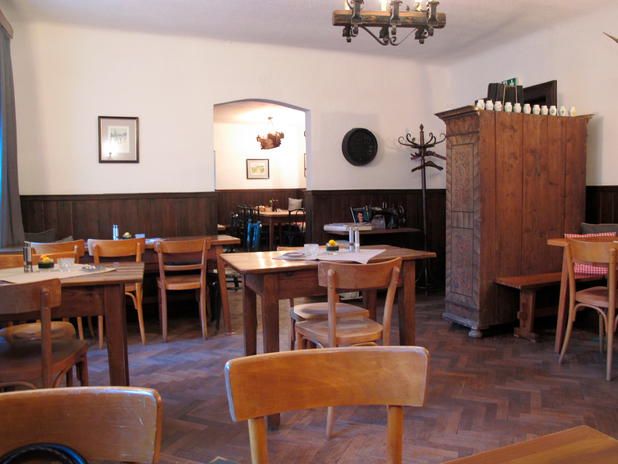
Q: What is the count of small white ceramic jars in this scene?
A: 11